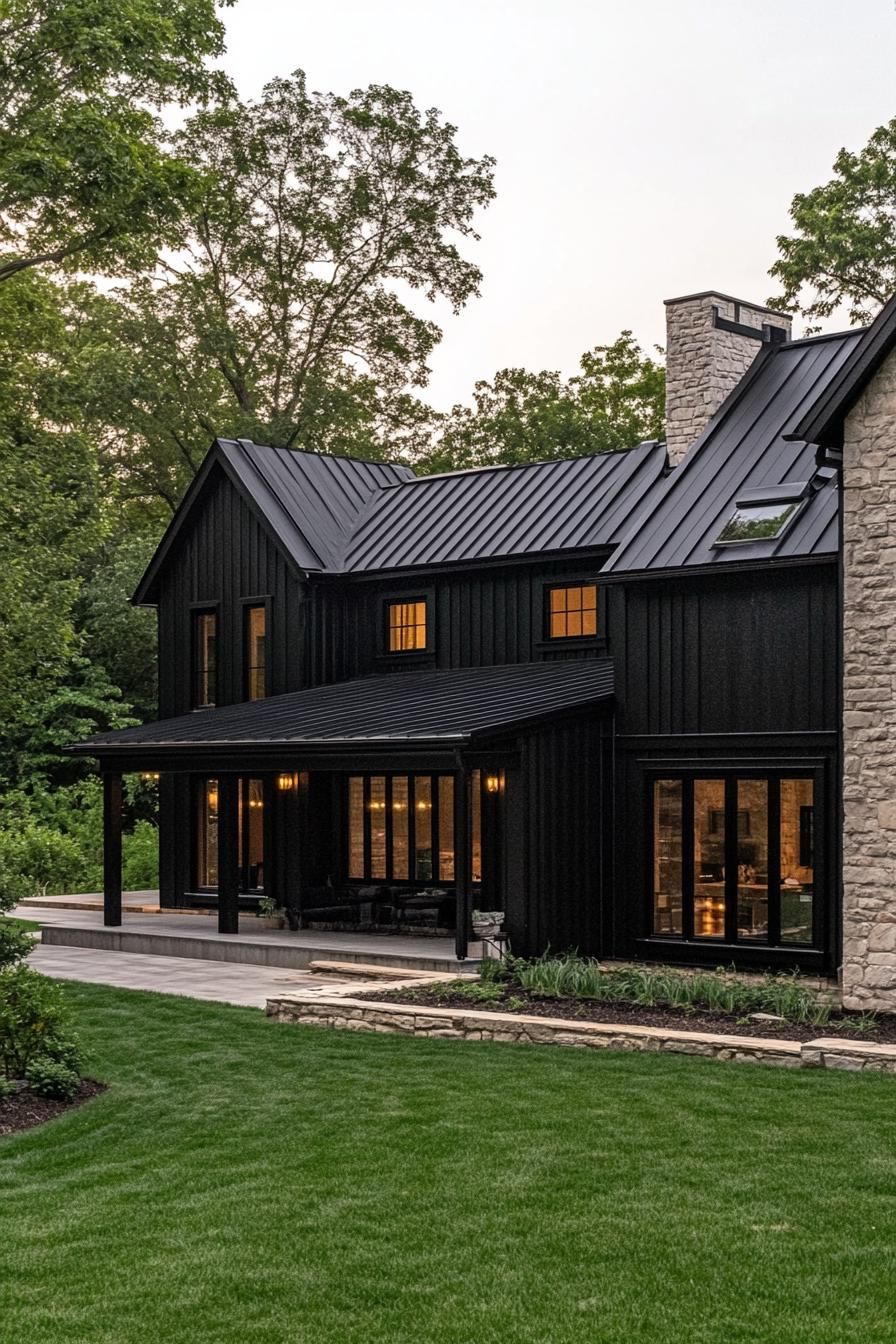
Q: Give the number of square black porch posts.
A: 3